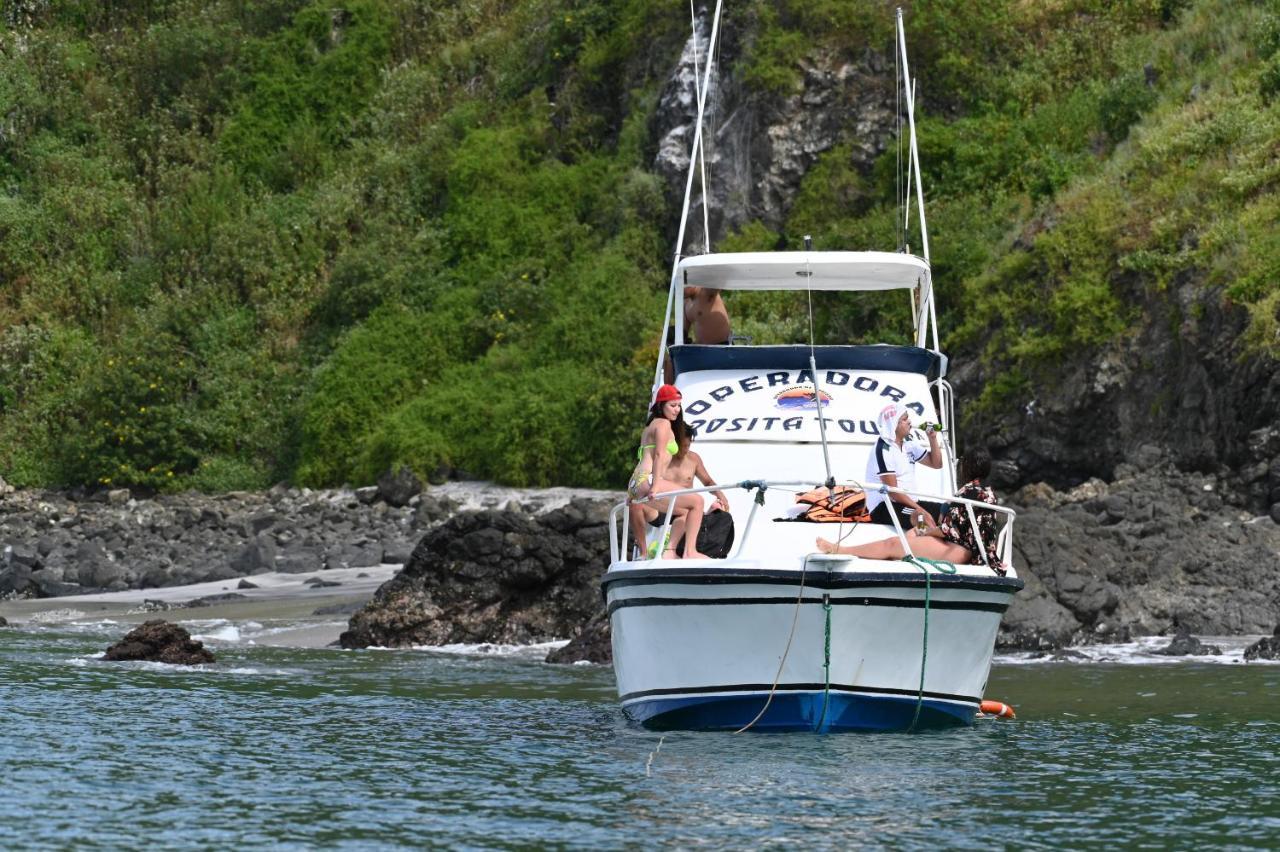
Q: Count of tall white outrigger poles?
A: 2